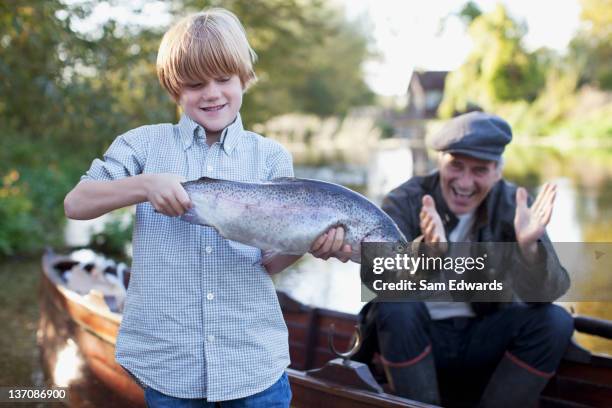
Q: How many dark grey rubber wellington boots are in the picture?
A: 2